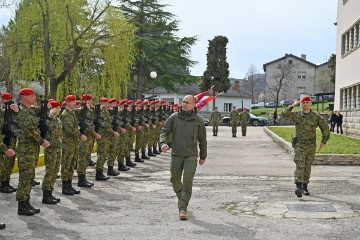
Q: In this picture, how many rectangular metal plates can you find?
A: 1